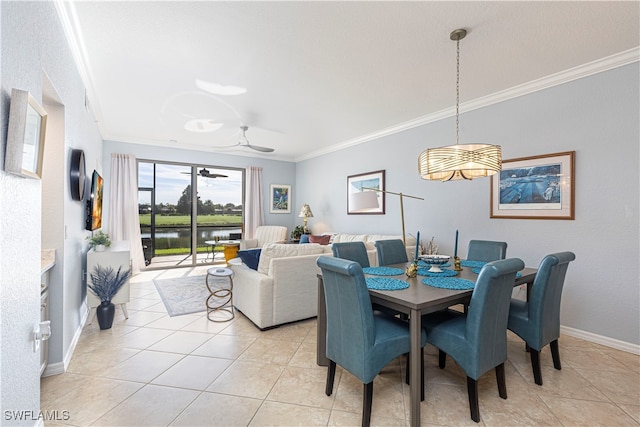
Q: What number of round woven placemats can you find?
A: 7